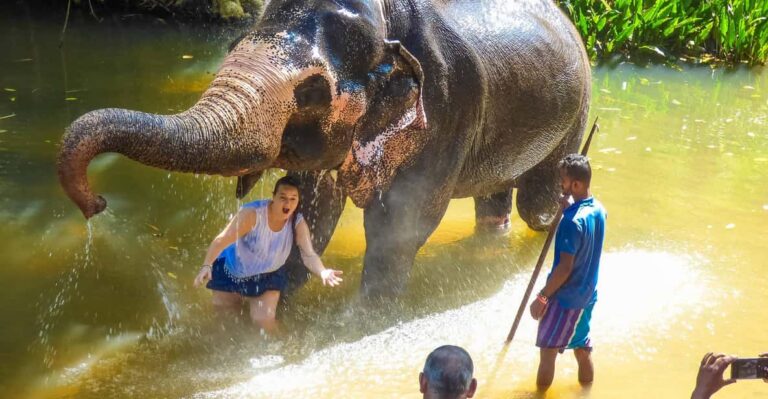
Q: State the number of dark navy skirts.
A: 1